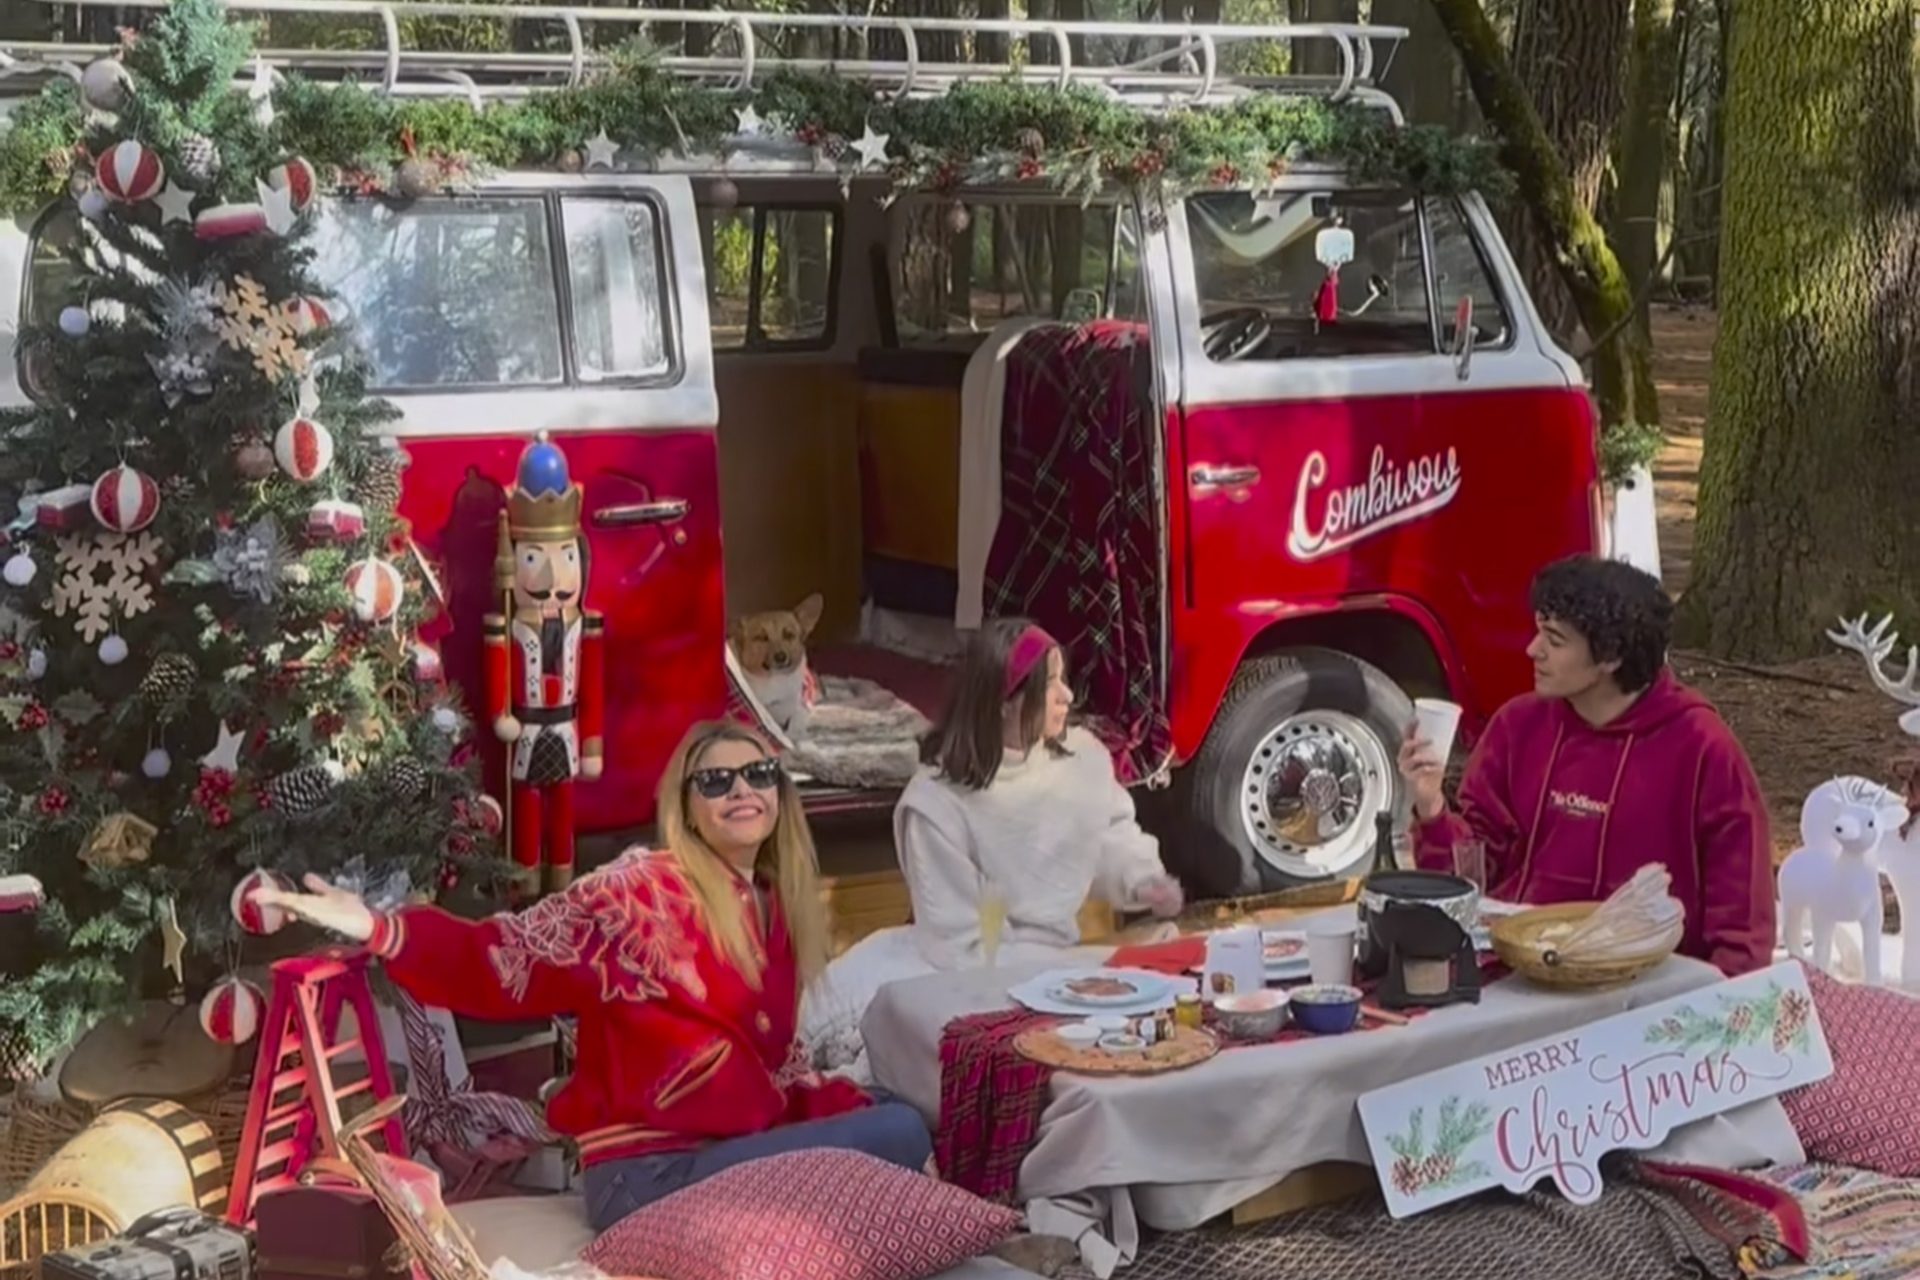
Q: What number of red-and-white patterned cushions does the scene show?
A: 2